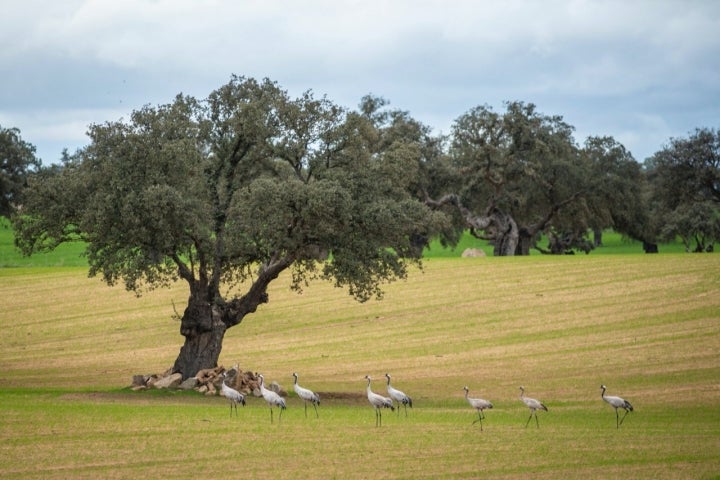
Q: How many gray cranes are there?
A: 8